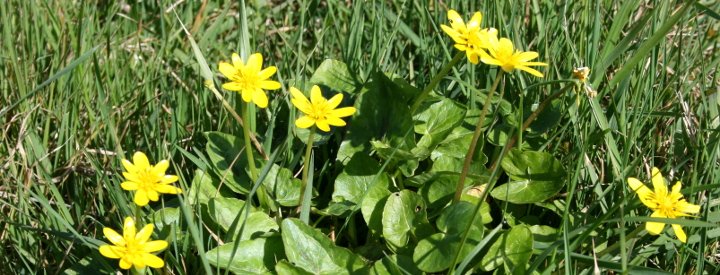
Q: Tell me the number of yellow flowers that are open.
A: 7